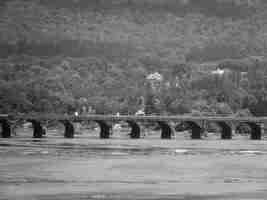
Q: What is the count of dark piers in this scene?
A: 9